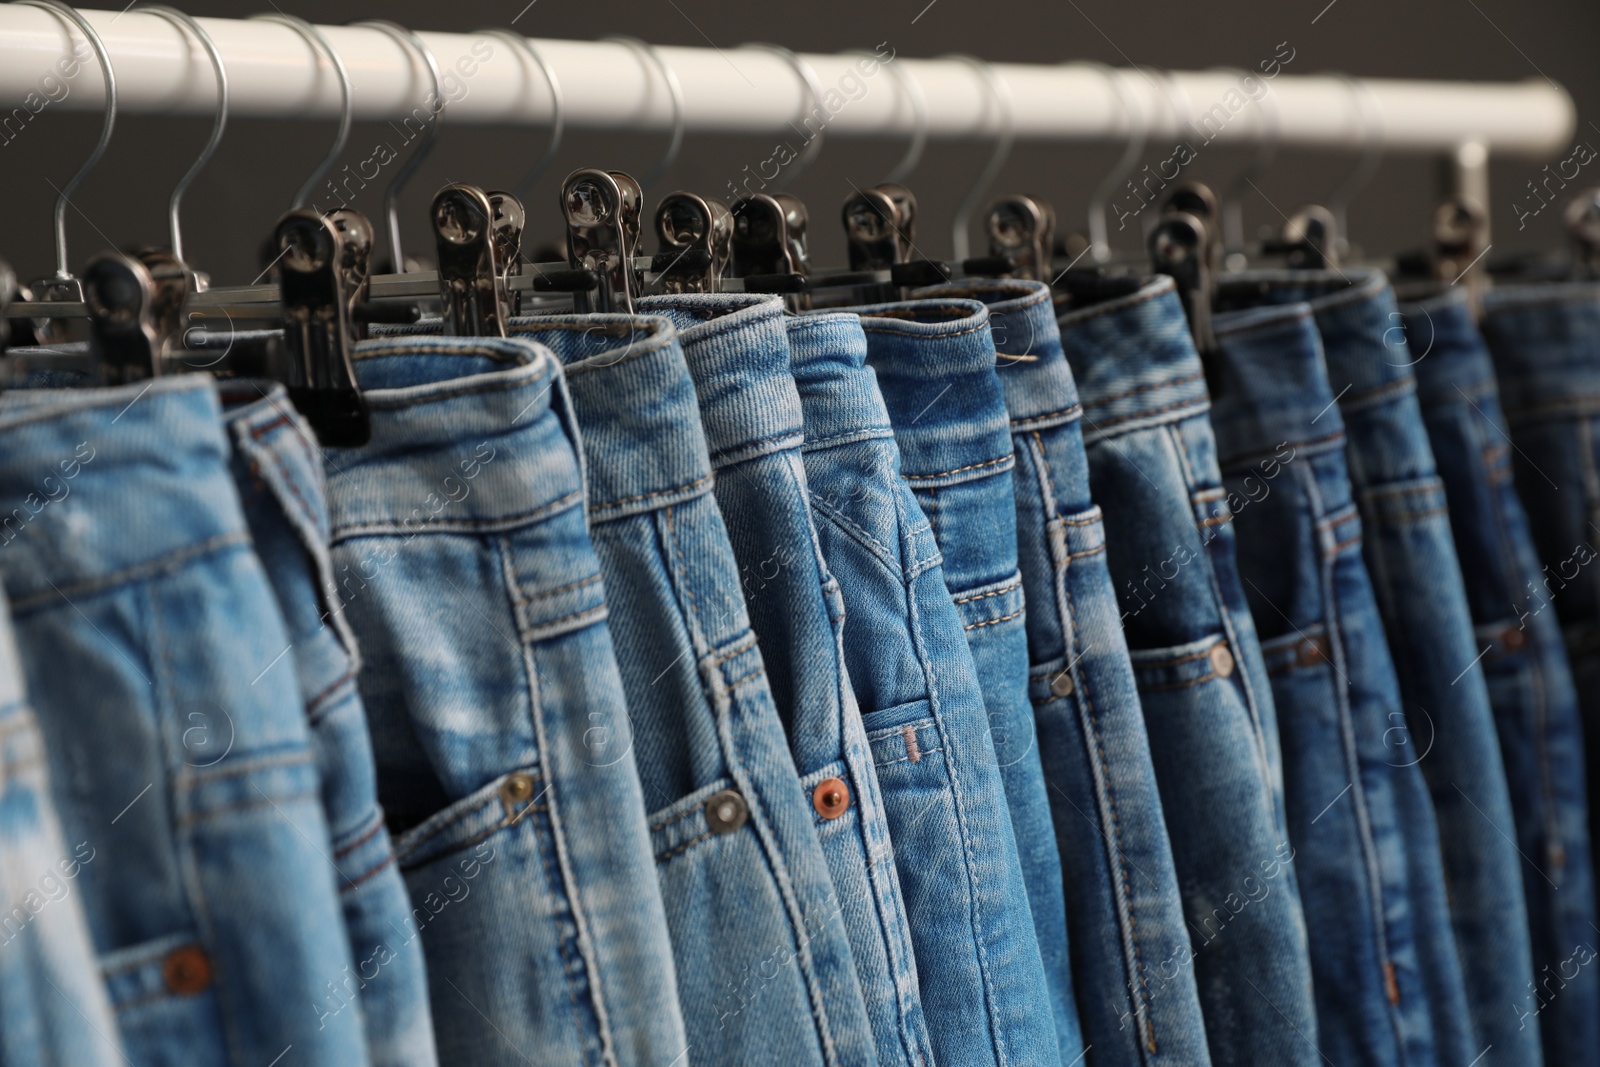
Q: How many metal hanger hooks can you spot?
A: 13